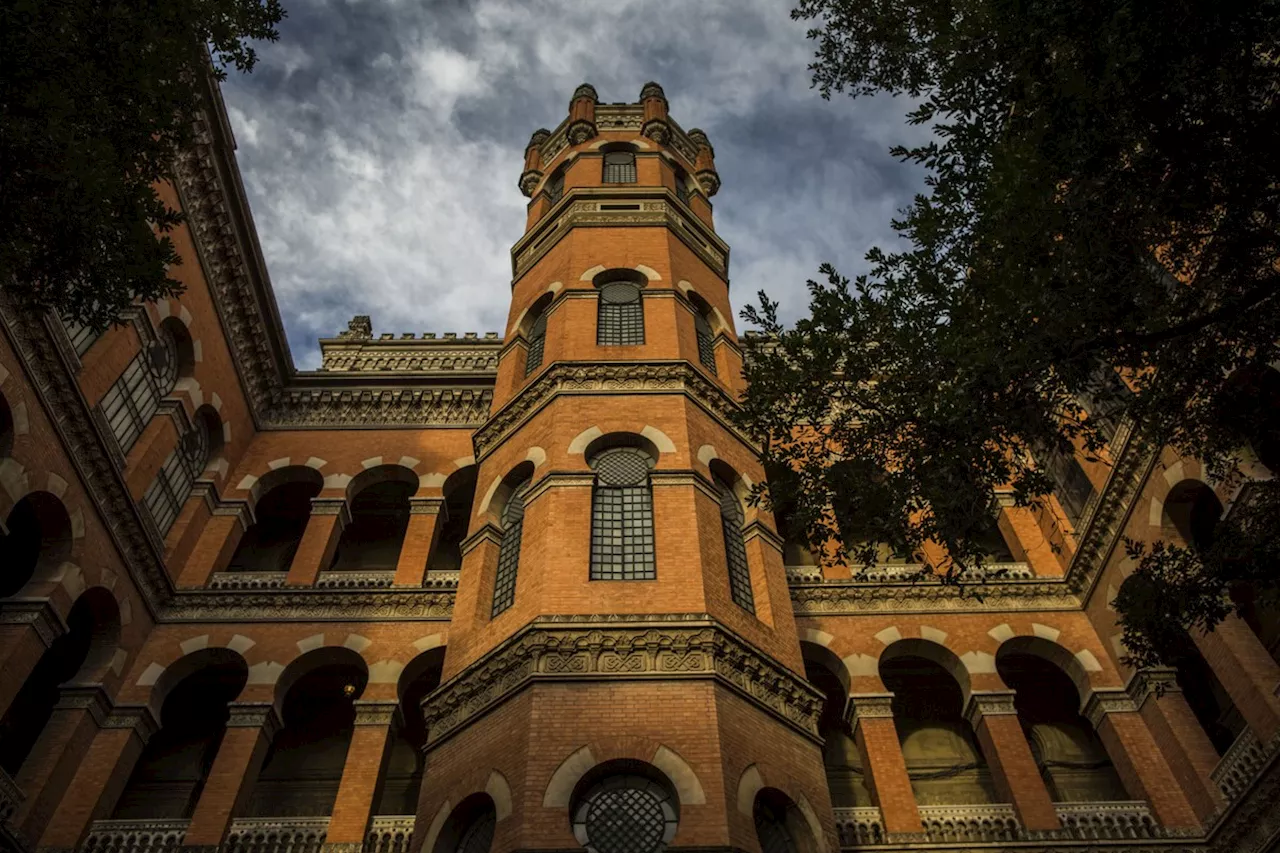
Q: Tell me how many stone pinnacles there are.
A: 4